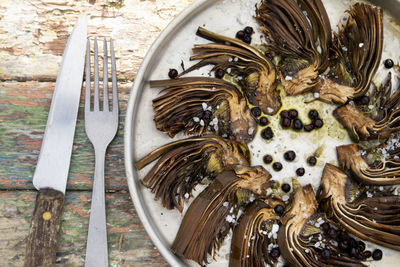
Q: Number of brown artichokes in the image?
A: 11